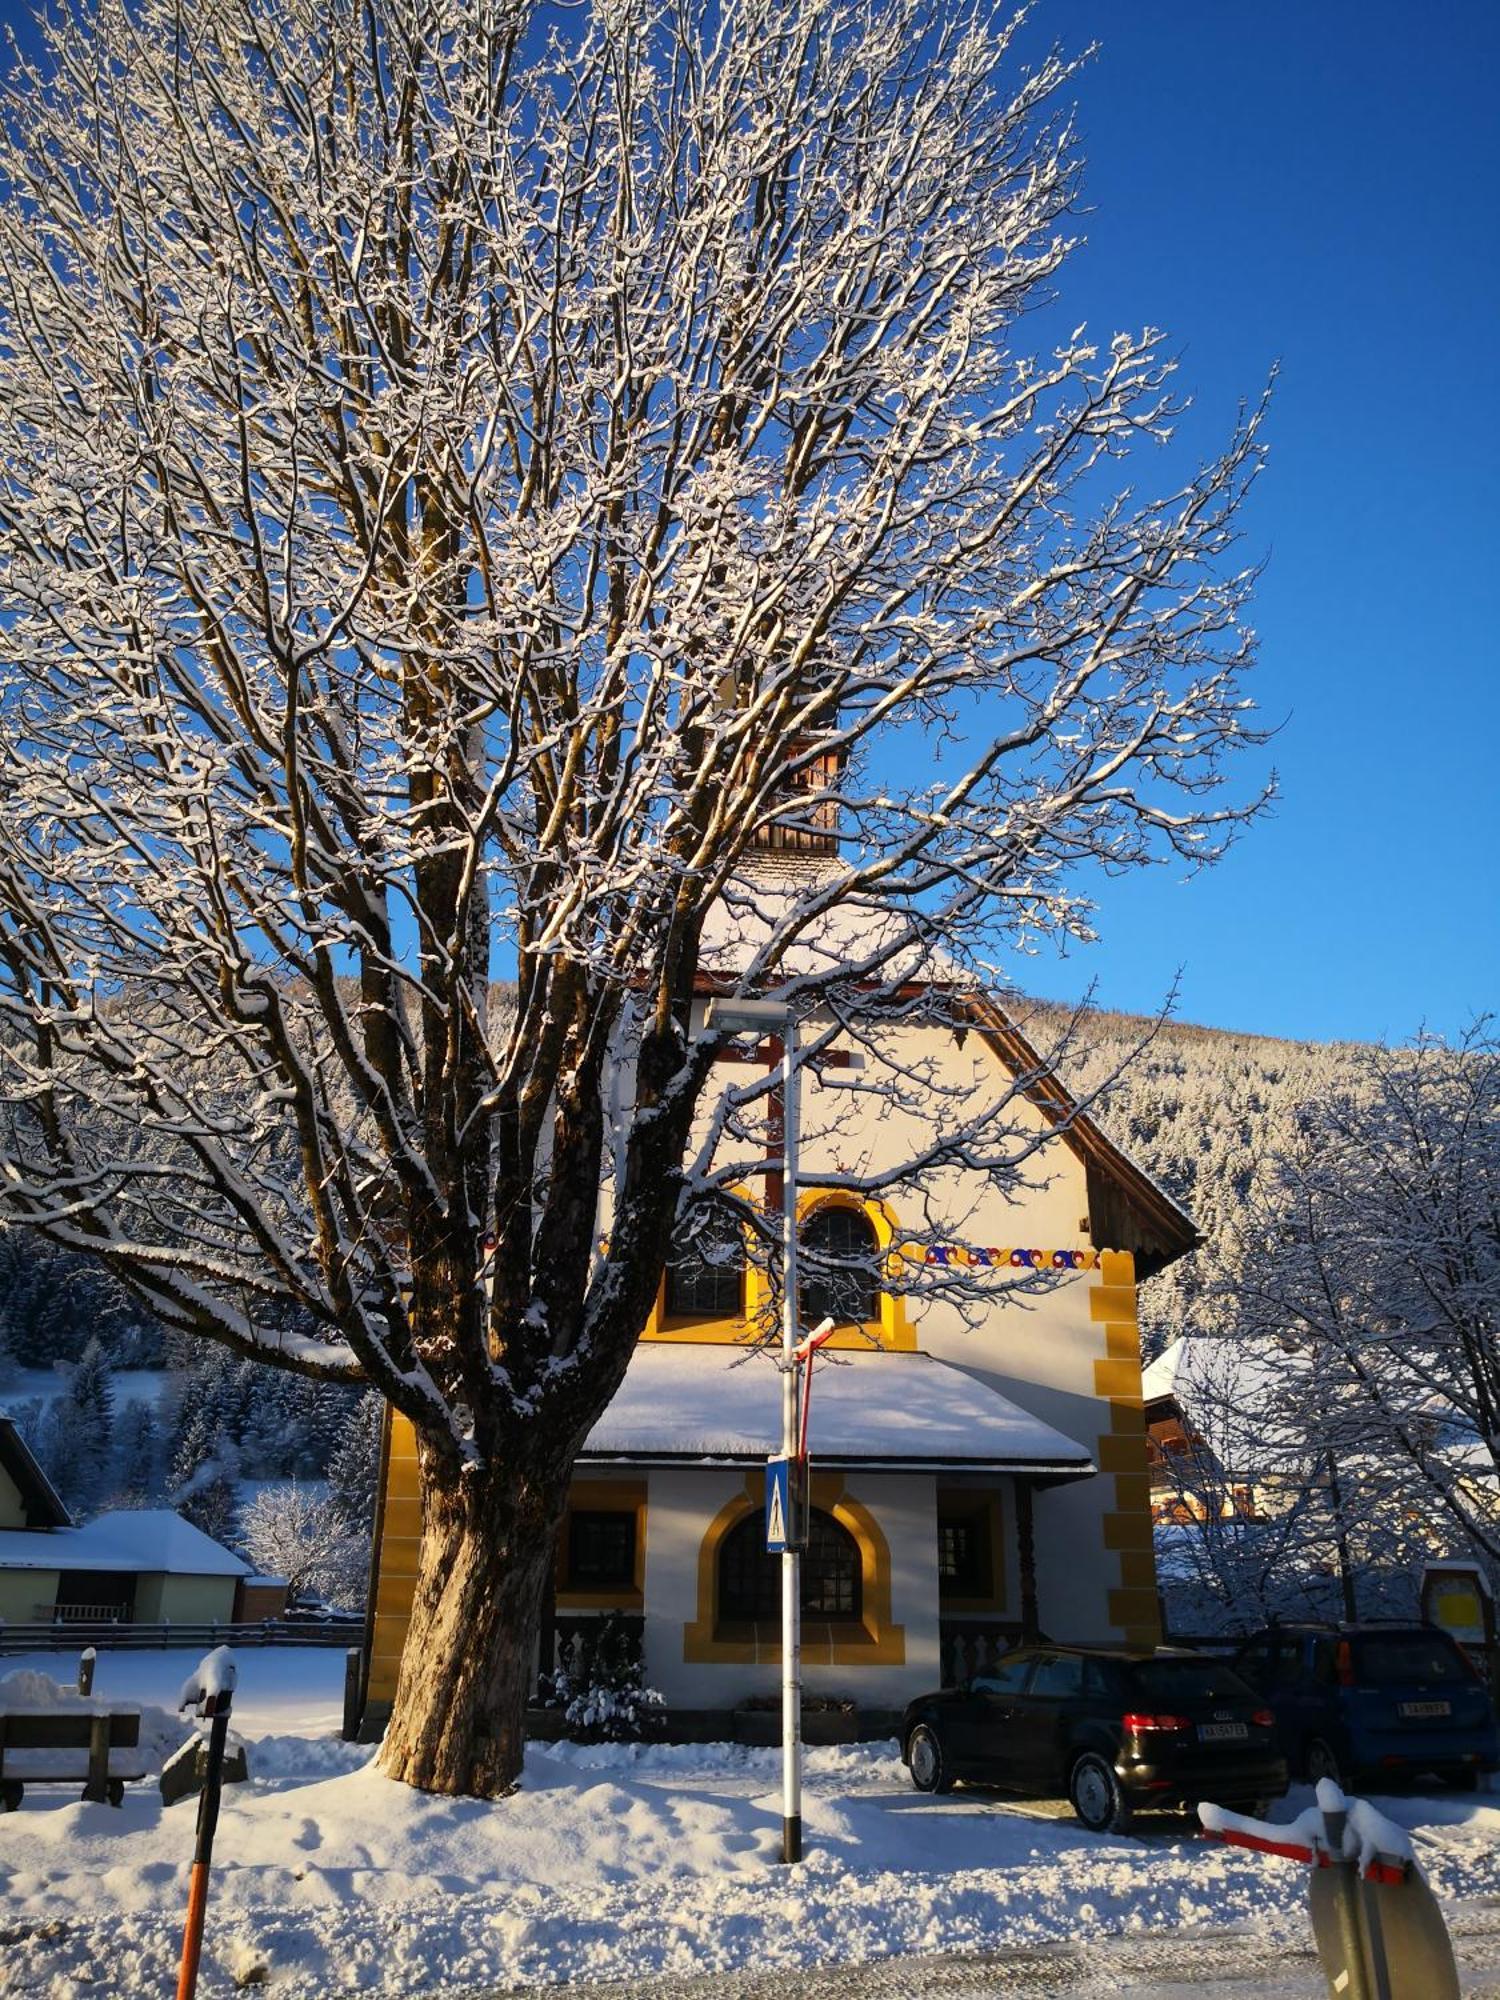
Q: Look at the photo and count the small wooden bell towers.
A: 1